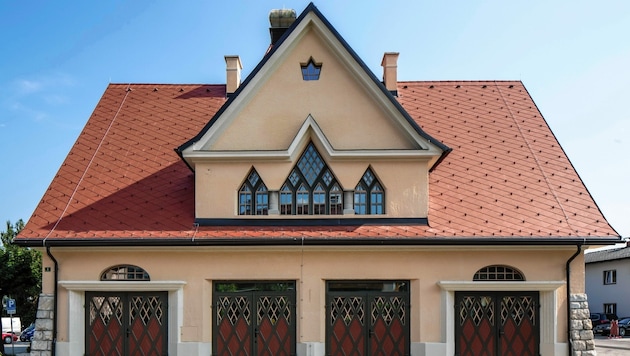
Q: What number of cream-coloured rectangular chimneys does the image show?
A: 2